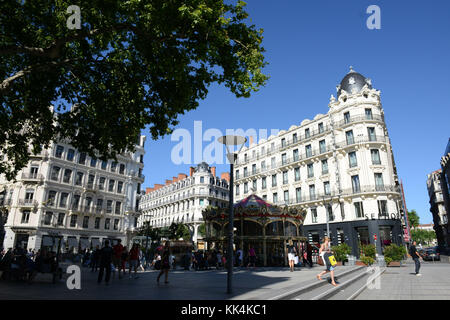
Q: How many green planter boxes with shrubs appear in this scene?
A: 3